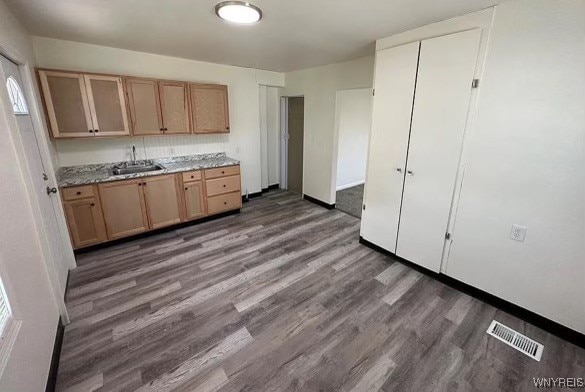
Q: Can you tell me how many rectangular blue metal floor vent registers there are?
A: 0